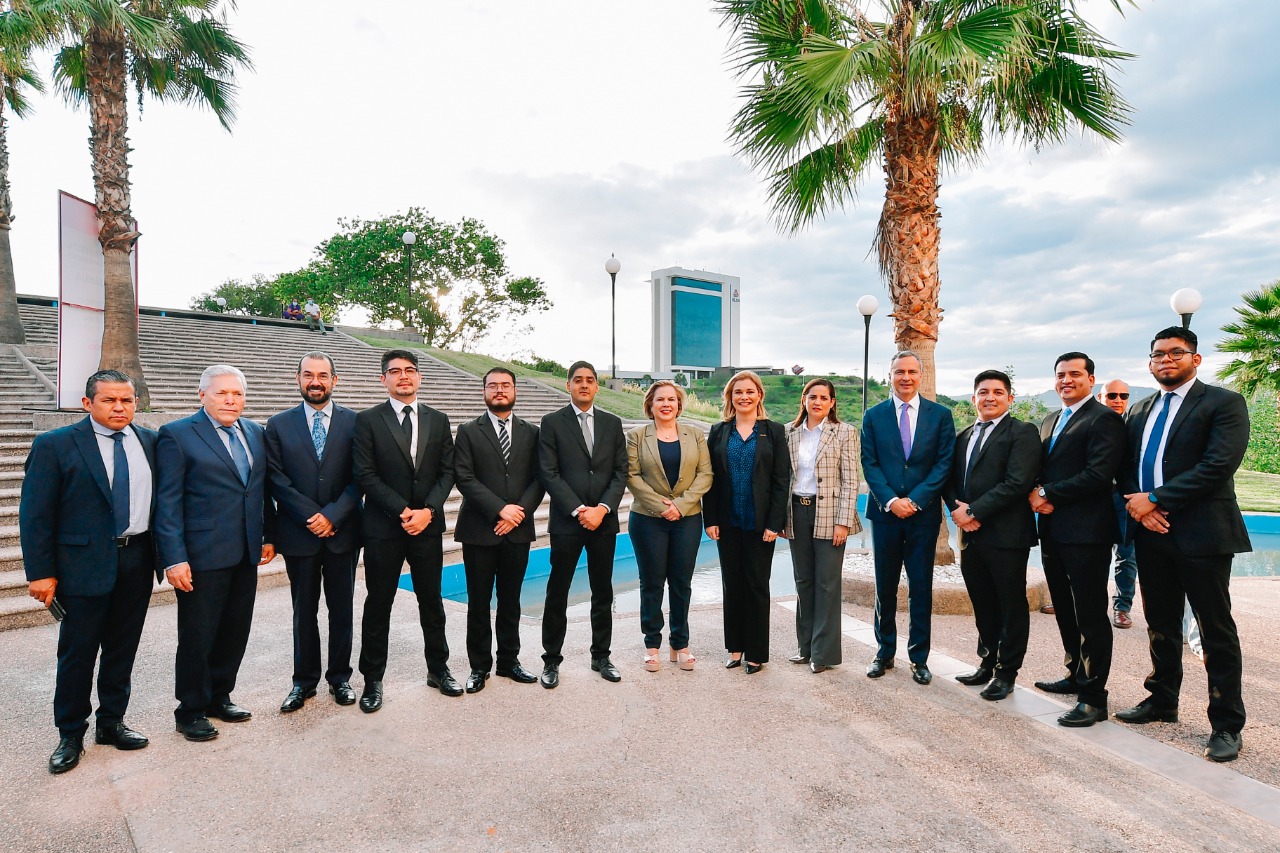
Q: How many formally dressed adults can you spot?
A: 13